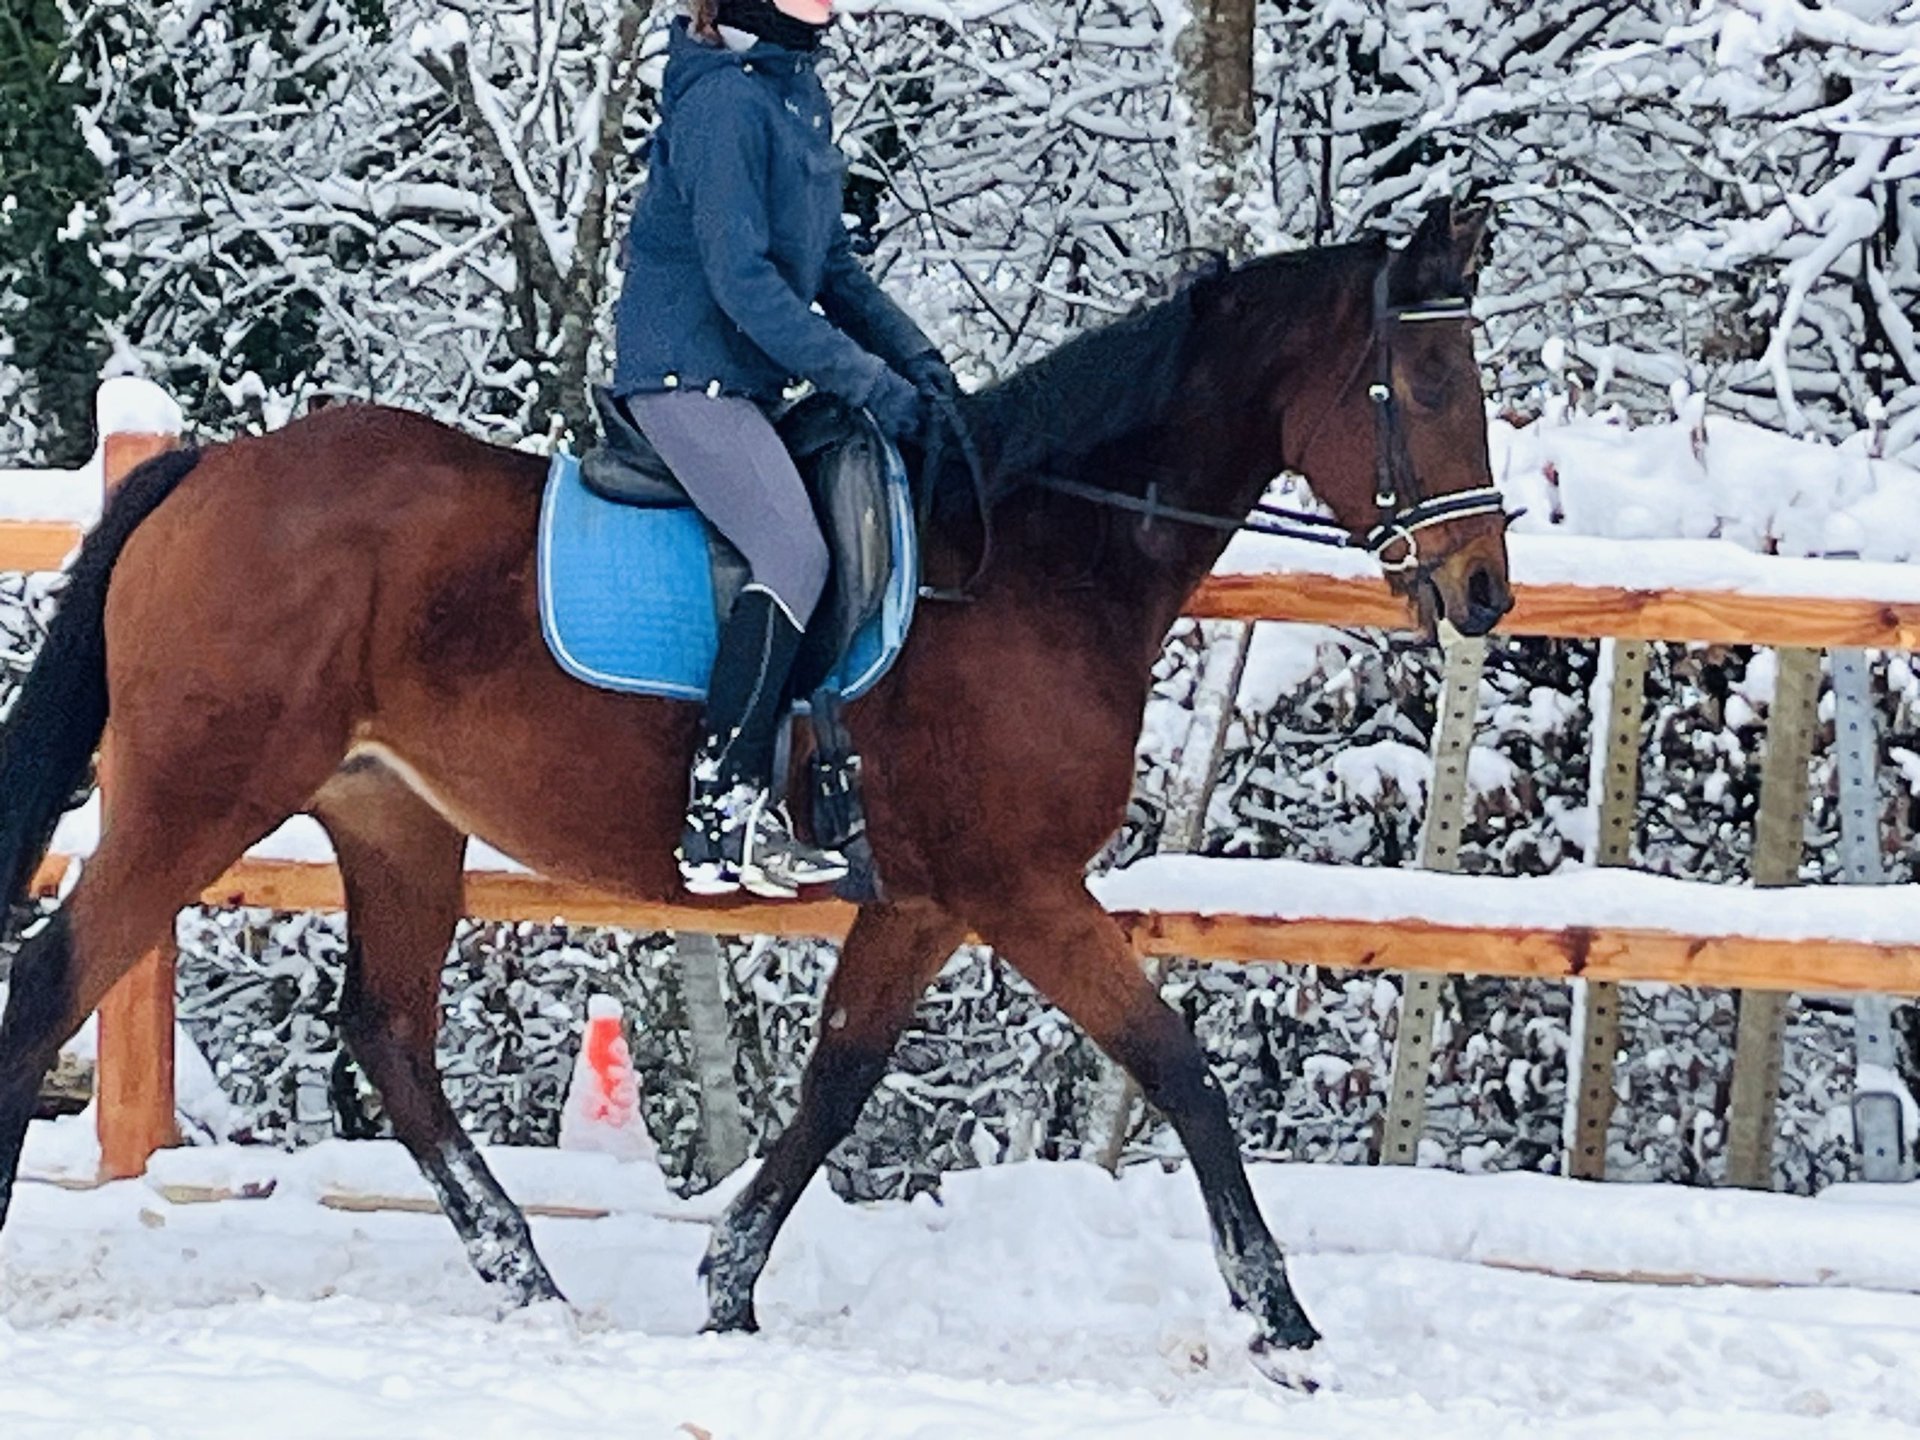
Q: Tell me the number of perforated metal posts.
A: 4